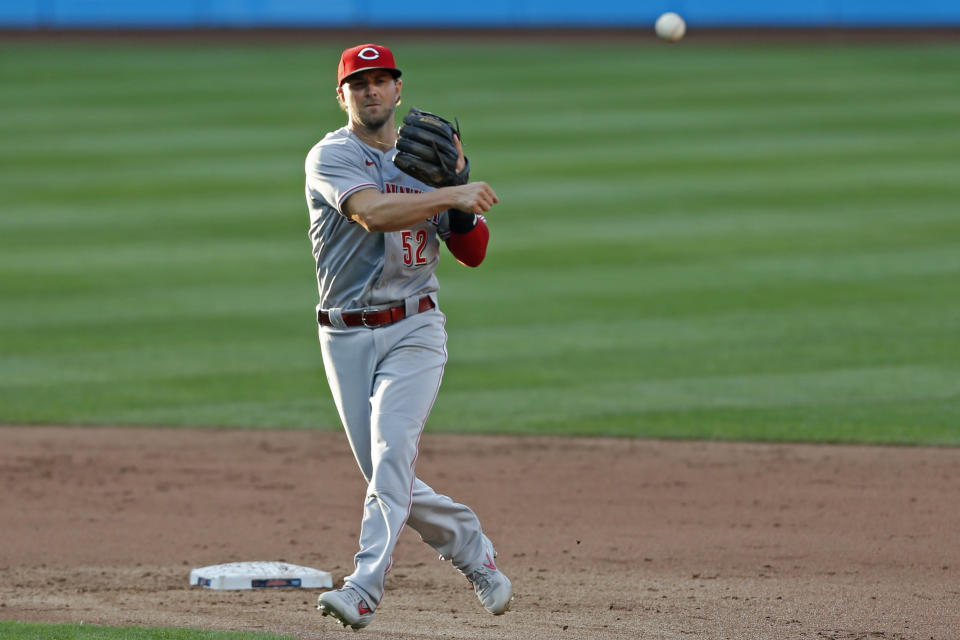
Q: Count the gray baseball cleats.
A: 2